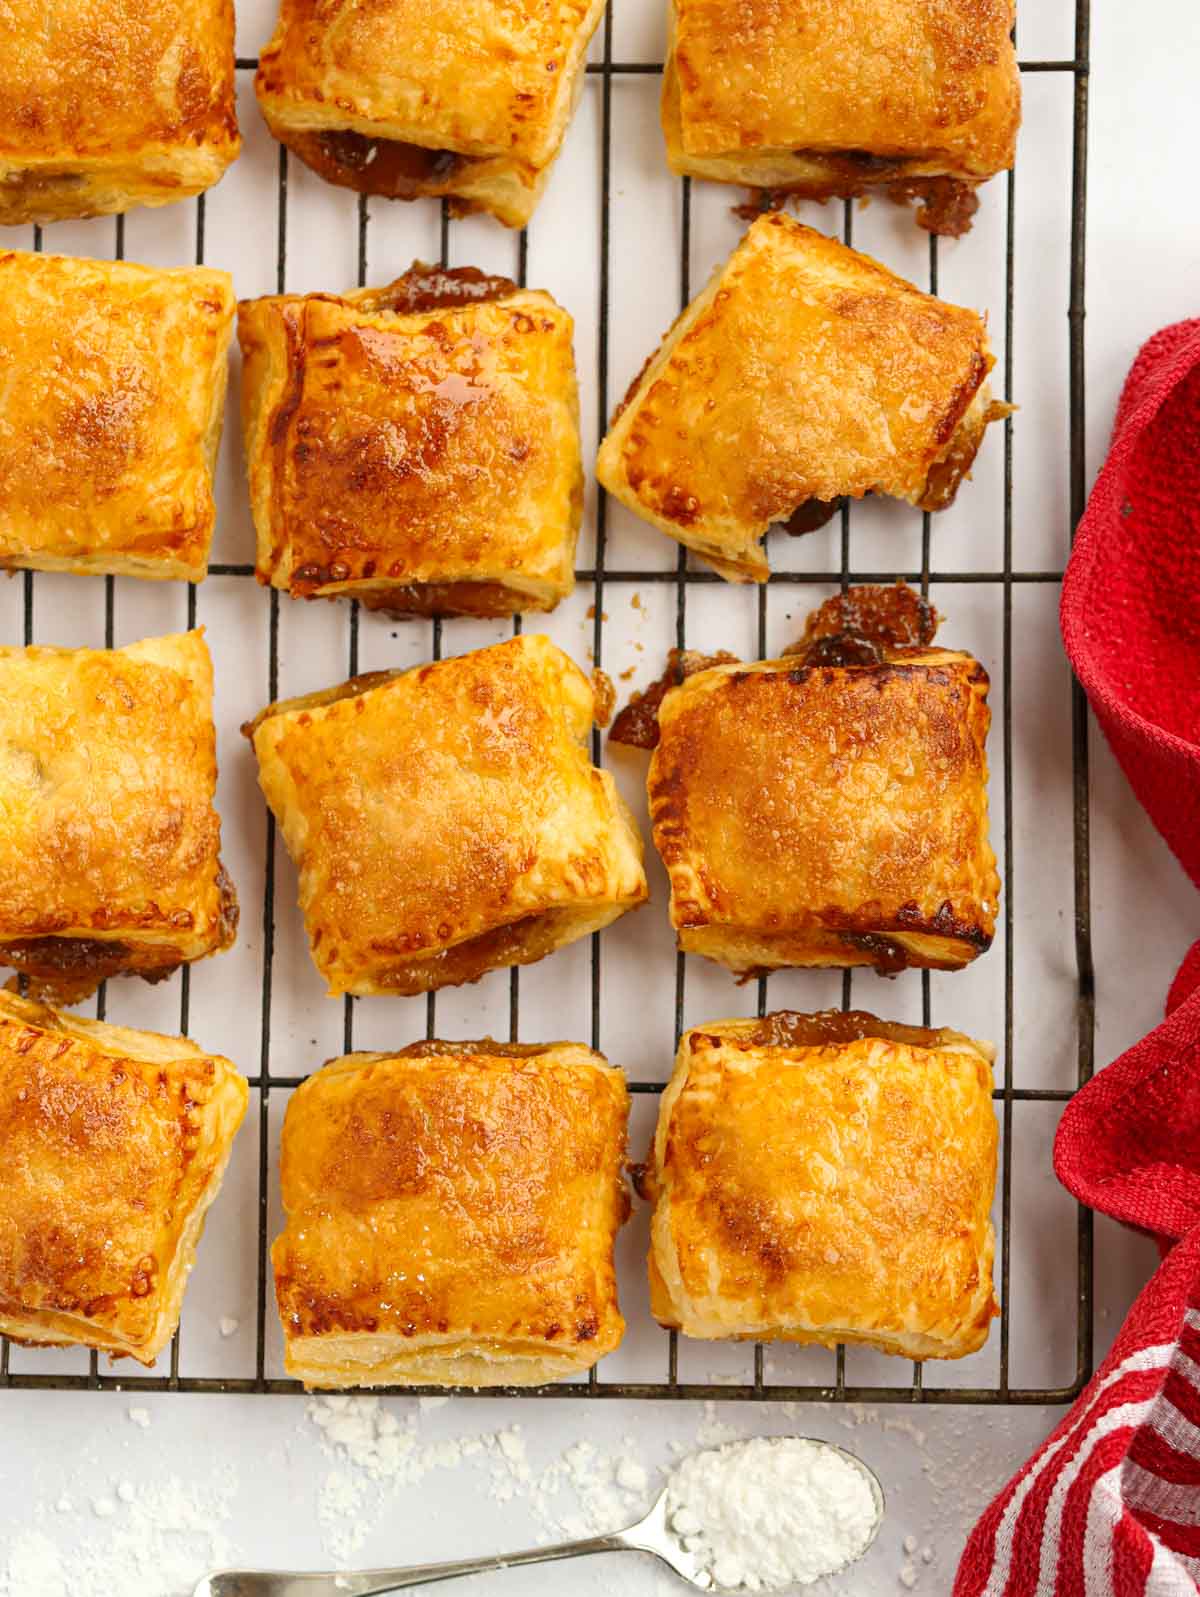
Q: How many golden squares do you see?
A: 12